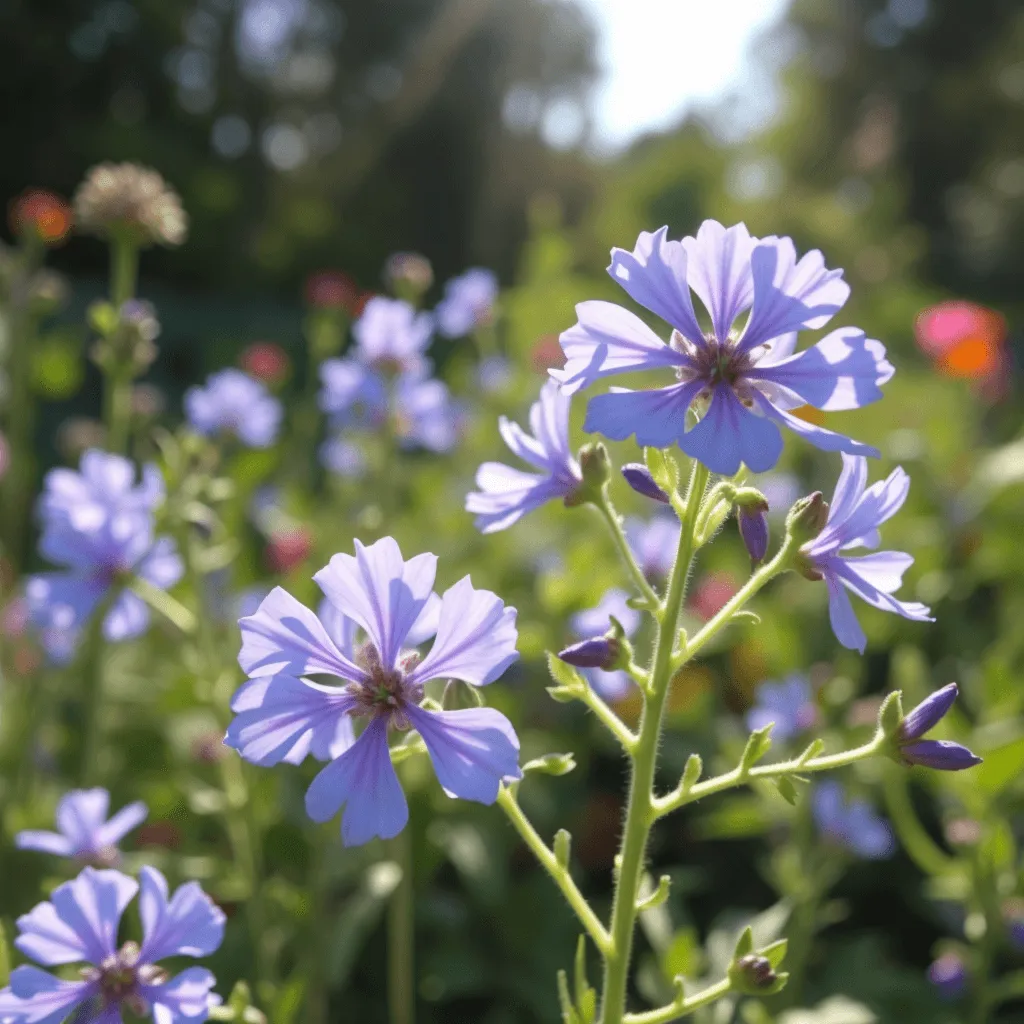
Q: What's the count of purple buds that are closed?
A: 5